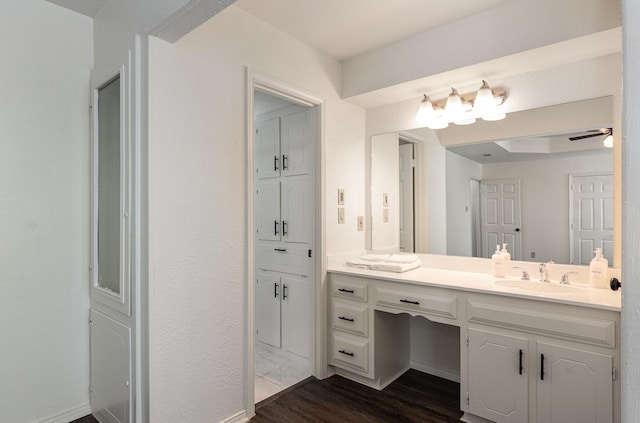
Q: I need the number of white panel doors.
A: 2